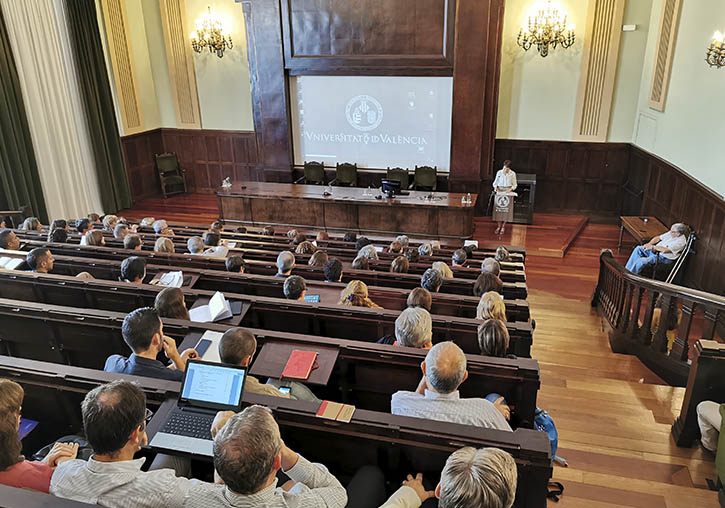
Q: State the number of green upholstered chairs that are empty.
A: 5